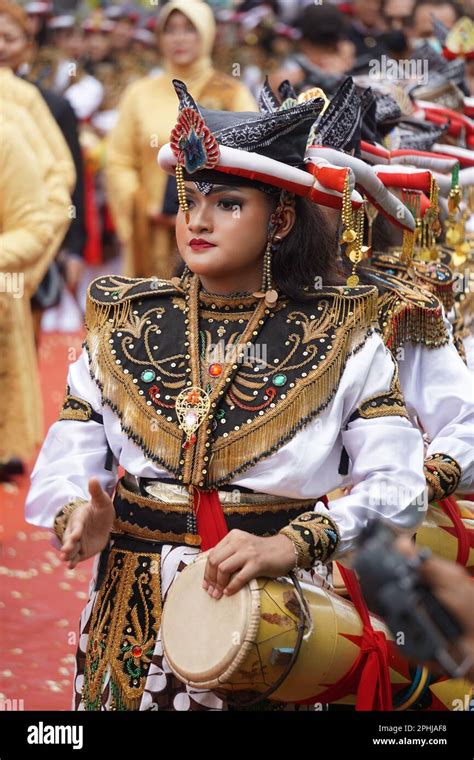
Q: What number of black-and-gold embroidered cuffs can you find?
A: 3